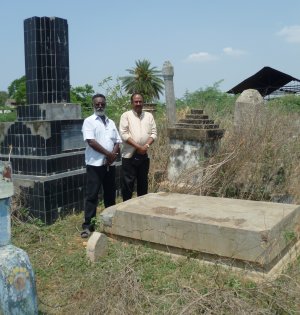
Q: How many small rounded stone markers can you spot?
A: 1